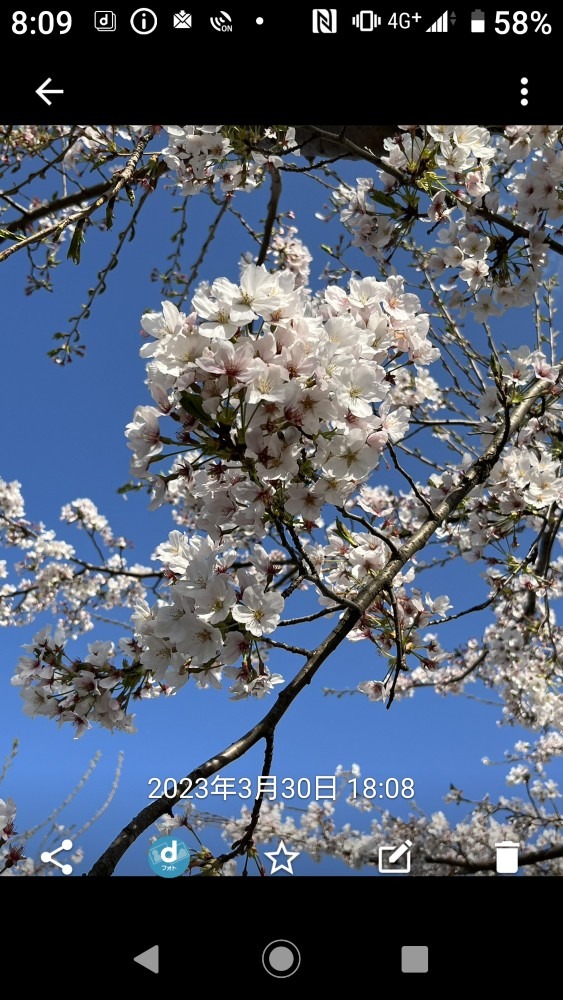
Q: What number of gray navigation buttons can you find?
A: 3